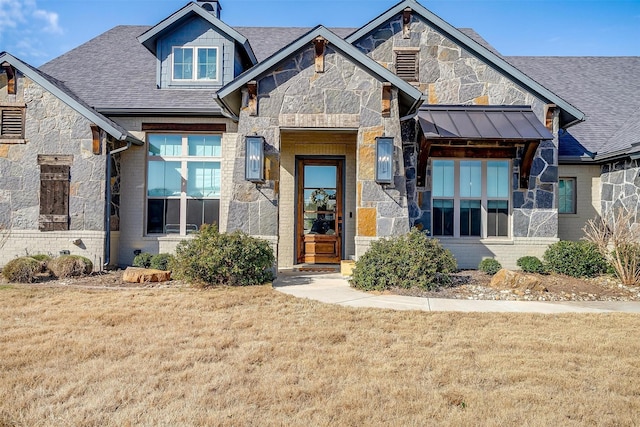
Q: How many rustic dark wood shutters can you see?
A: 1